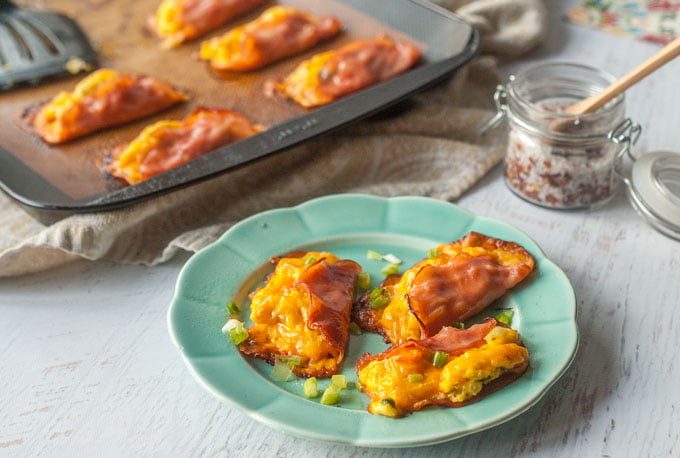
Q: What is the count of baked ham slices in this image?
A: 8